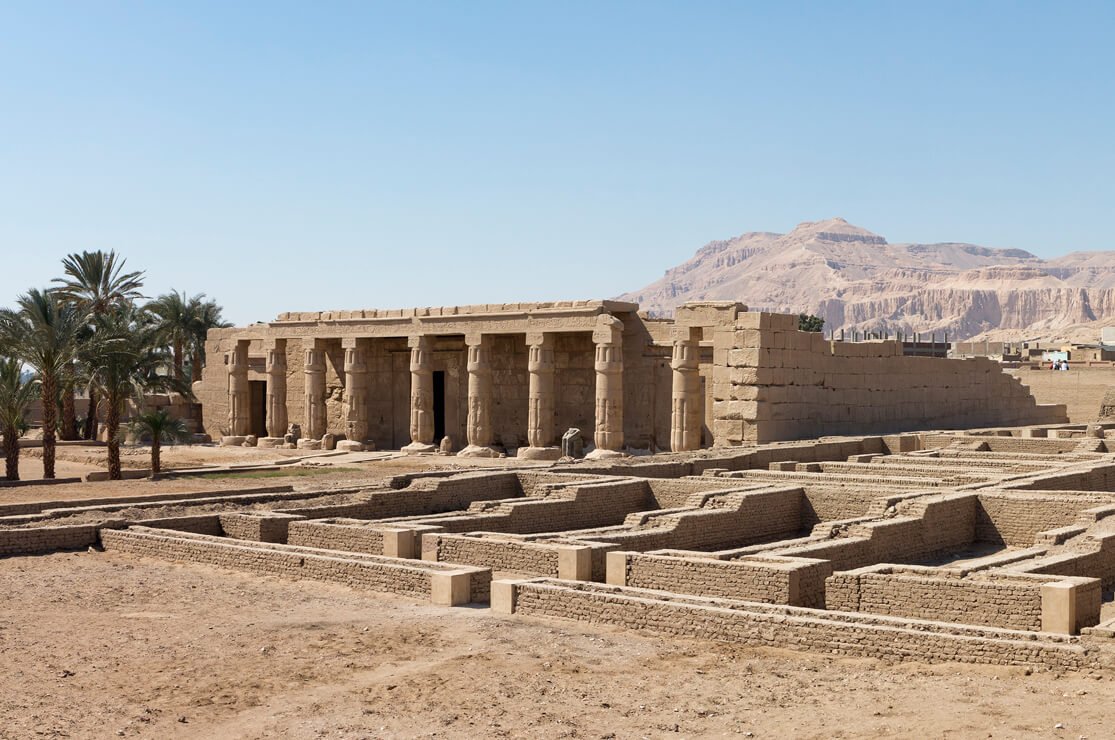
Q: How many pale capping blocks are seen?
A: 7